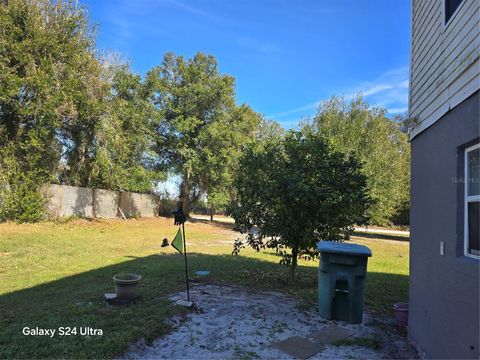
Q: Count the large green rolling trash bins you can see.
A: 1